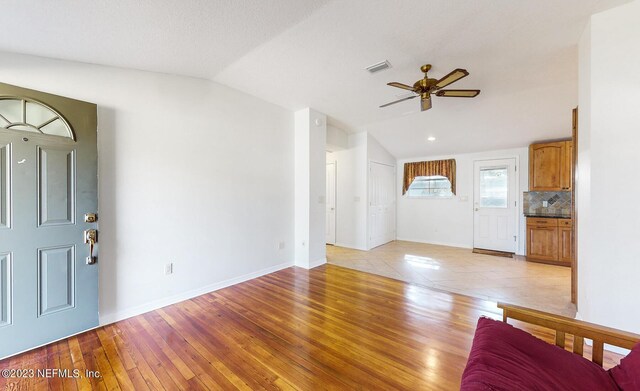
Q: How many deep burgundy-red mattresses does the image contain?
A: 1